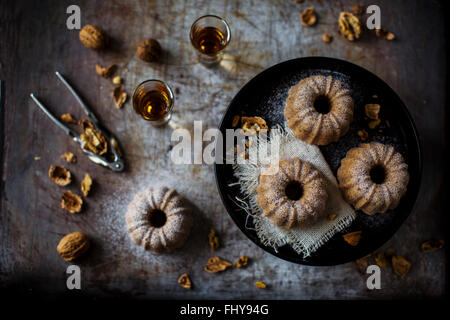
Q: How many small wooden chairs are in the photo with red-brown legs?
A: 0